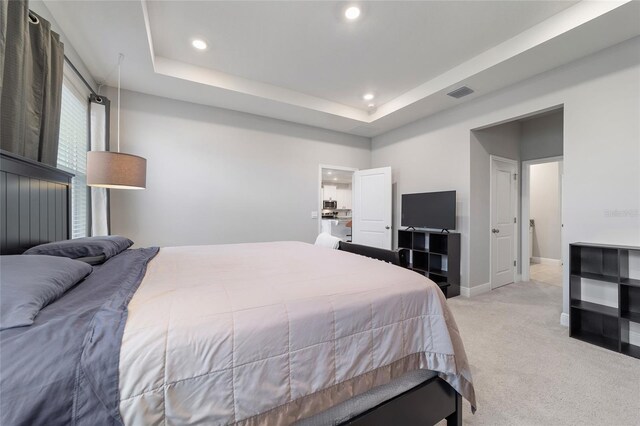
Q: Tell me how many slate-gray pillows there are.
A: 2